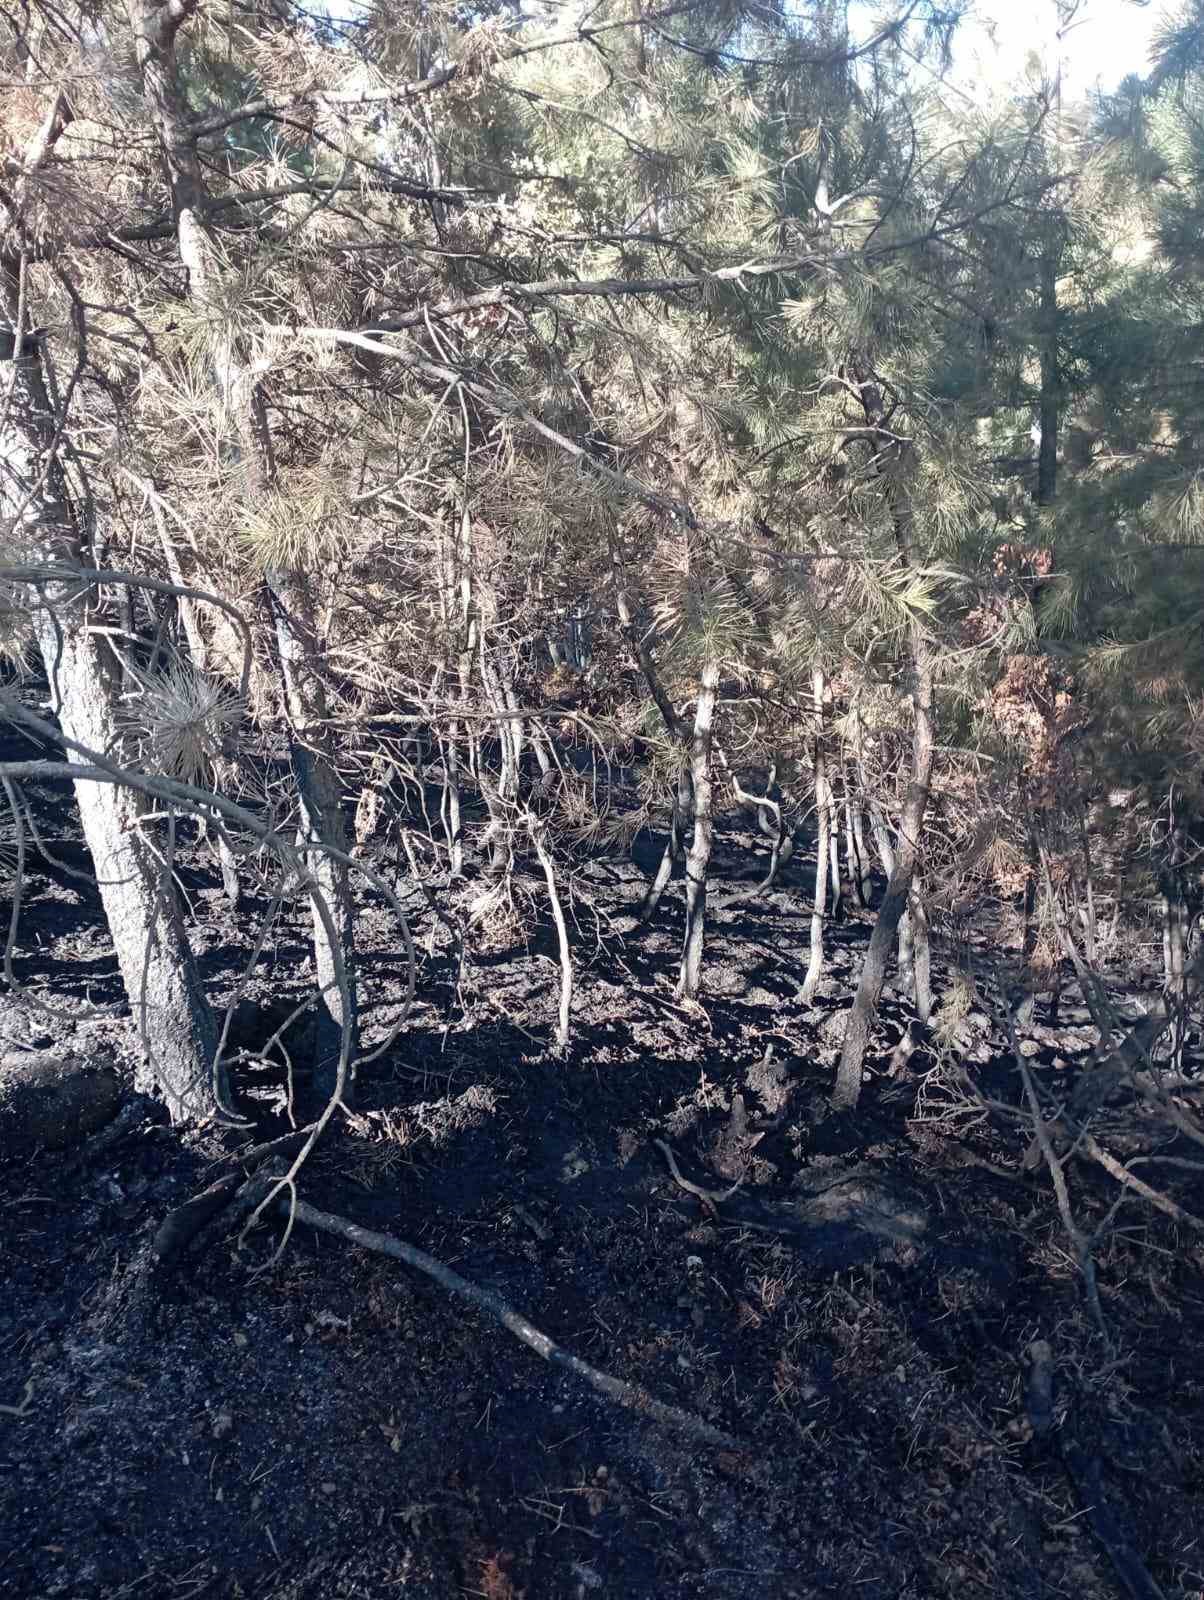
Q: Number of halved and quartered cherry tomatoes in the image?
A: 0